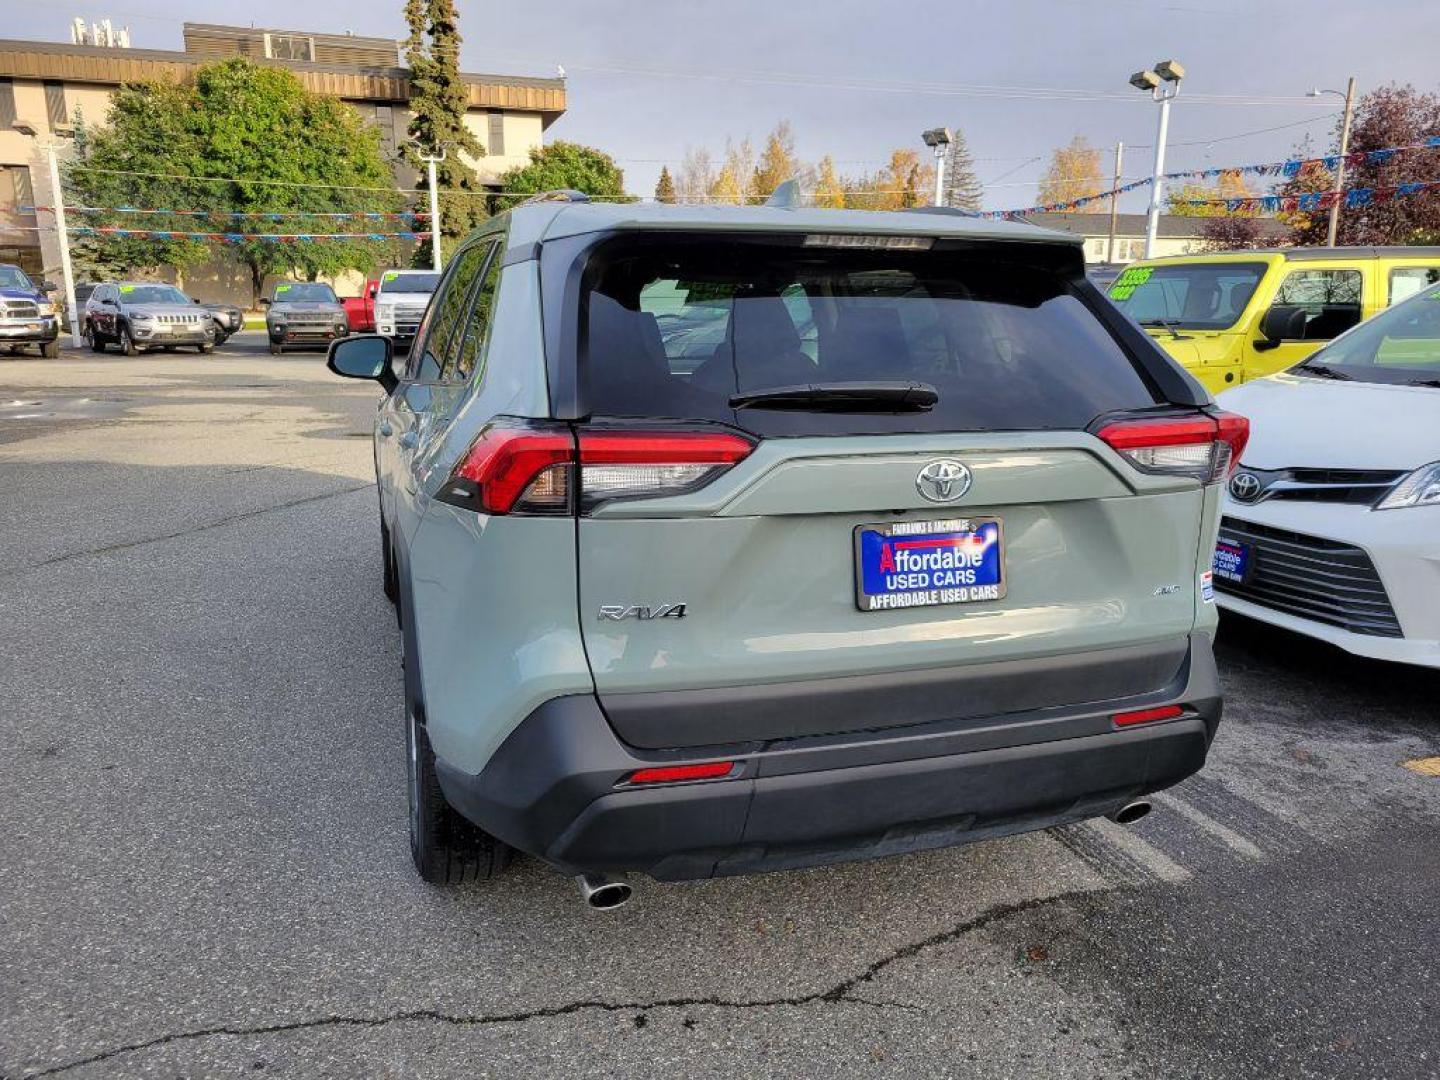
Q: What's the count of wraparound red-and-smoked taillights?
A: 2